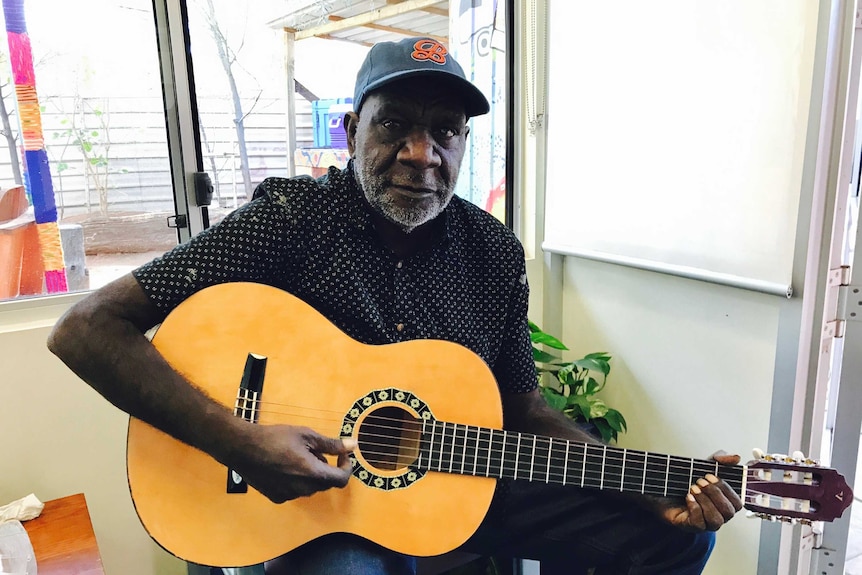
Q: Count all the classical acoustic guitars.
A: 1